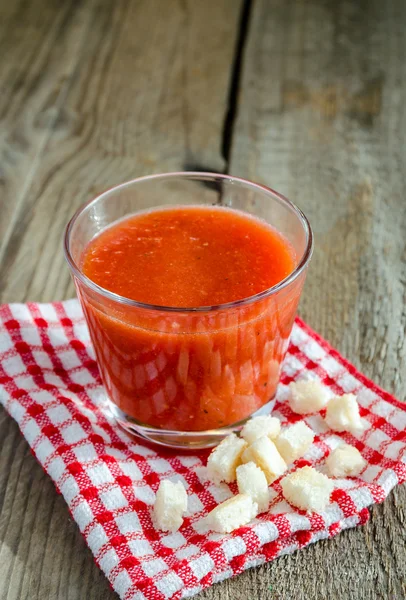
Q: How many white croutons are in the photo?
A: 11